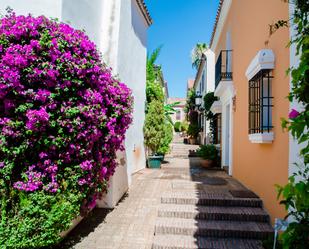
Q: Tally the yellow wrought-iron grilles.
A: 0